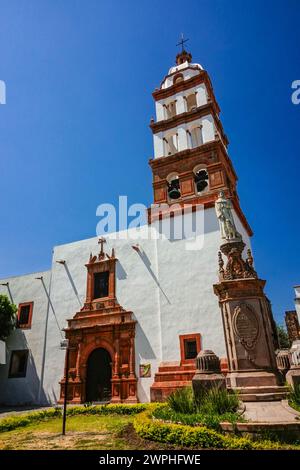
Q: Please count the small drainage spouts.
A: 4